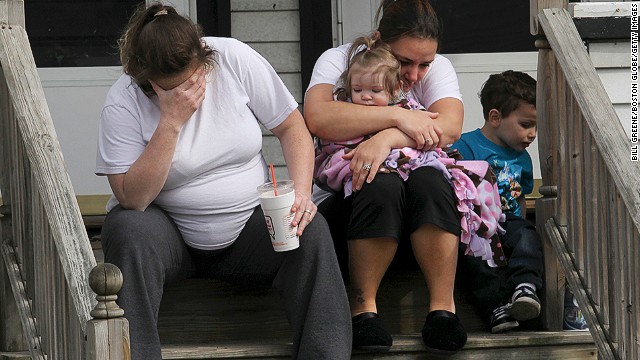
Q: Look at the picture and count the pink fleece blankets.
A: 1